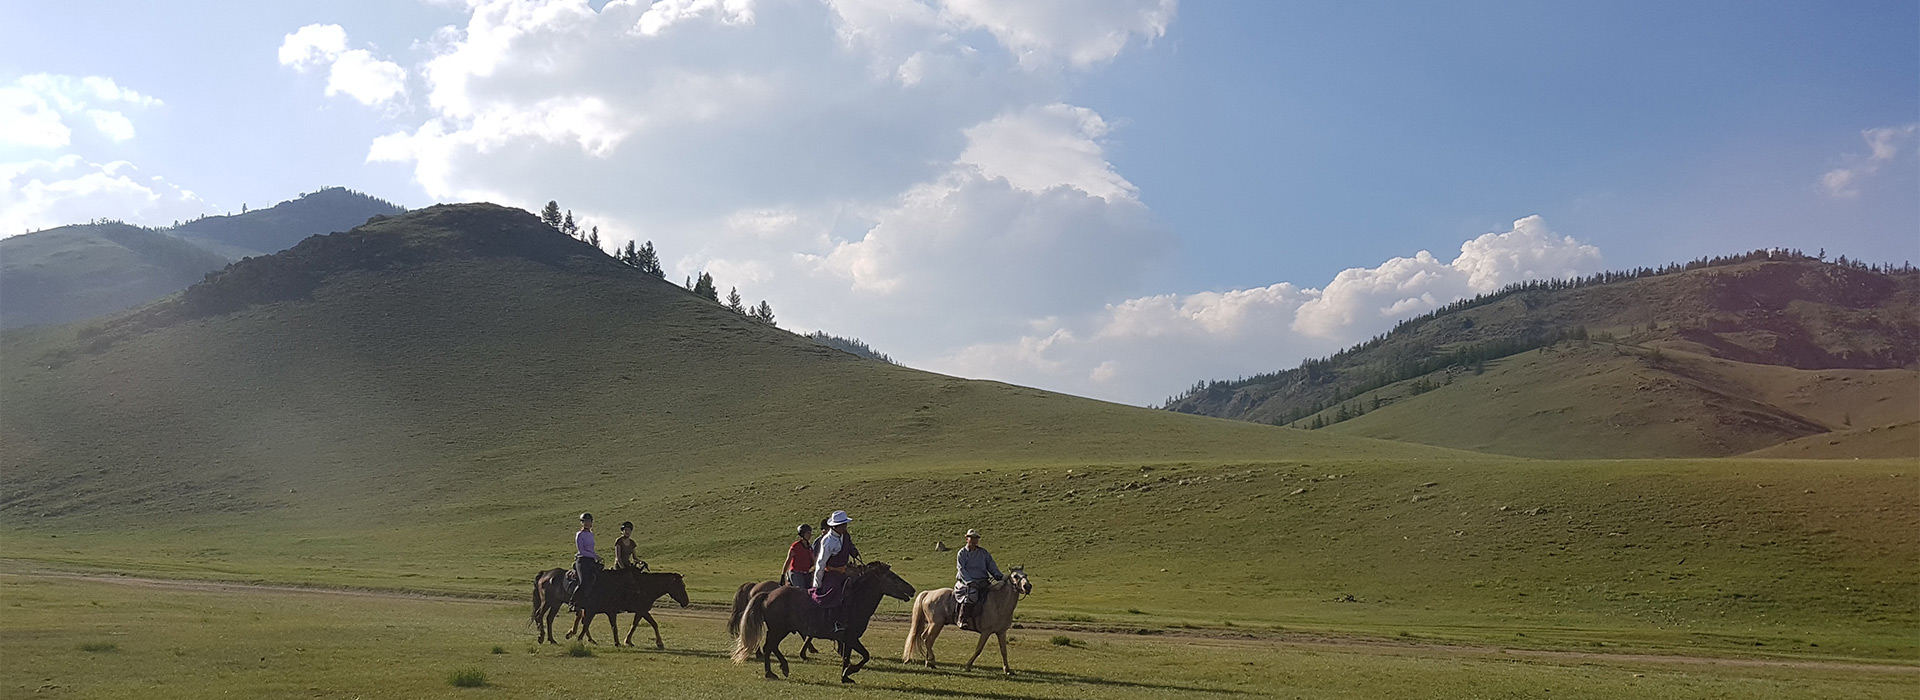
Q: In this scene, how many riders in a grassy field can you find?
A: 6